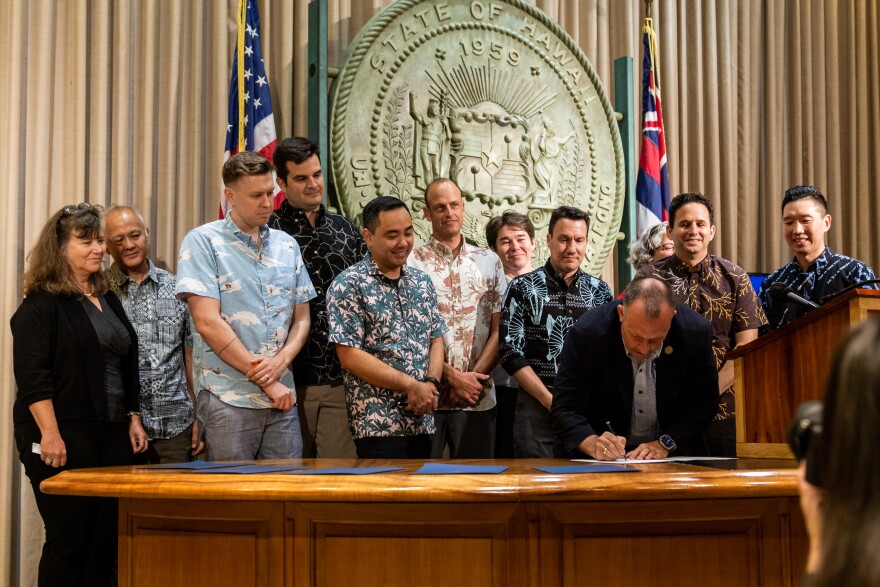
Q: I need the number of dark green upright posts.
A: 2